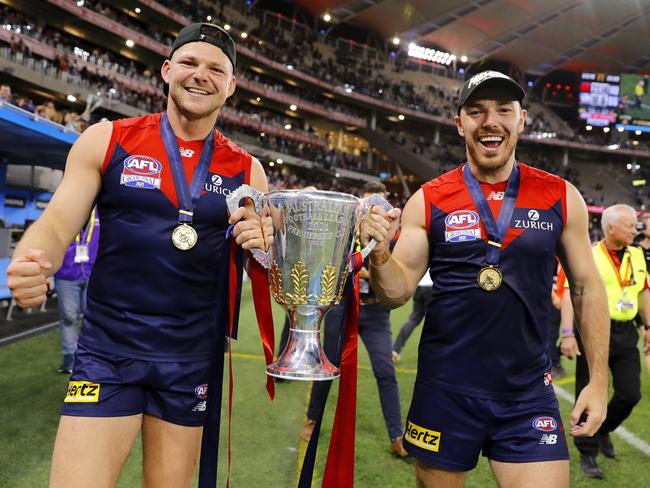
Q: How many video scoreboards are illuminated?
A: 1